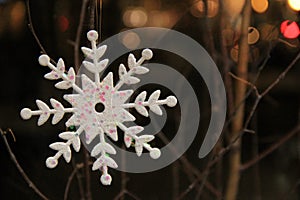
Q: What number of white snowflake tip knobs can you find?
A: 8